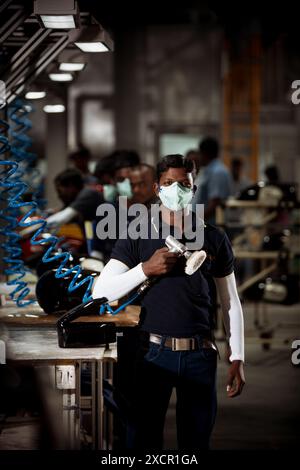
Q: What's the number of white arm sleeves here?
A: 3